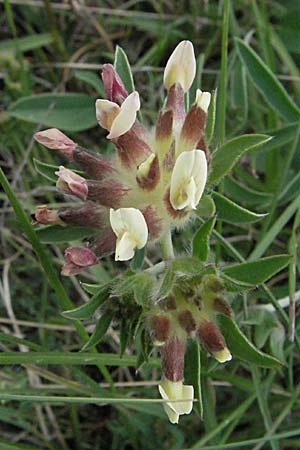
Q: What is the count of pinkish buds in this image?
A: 5